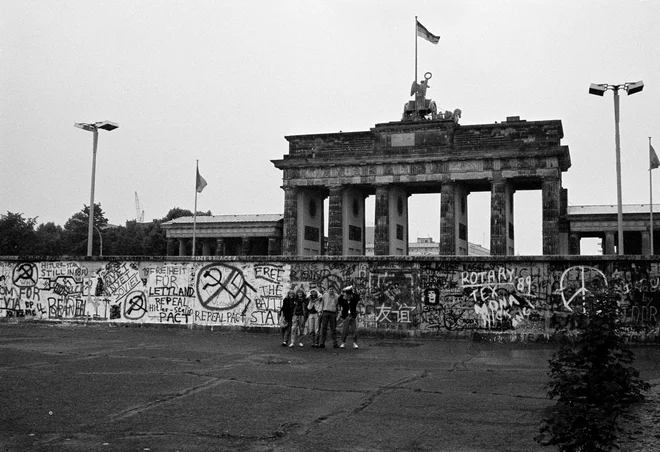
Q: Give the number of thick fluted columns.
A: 6